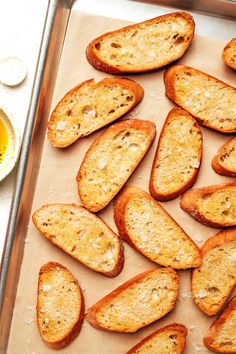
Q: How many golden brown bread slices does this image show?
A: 15